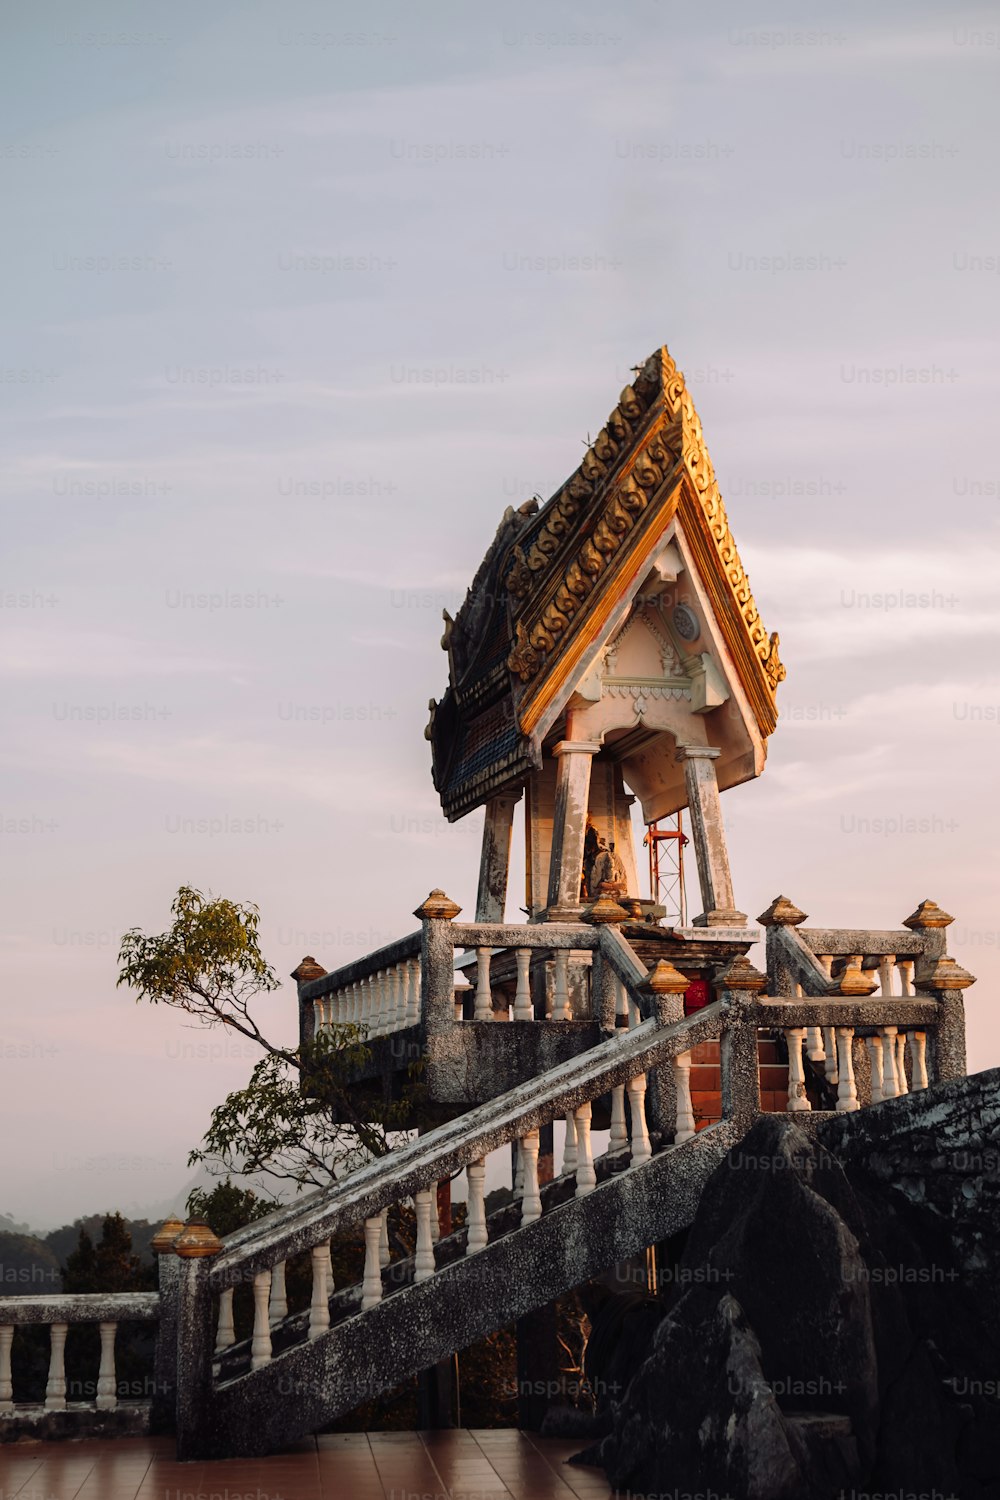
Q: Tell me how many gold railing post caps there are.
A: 11